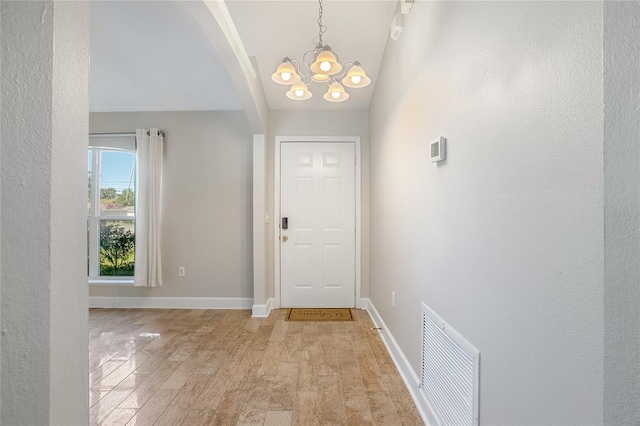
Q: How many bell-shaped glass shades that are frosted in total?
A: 5